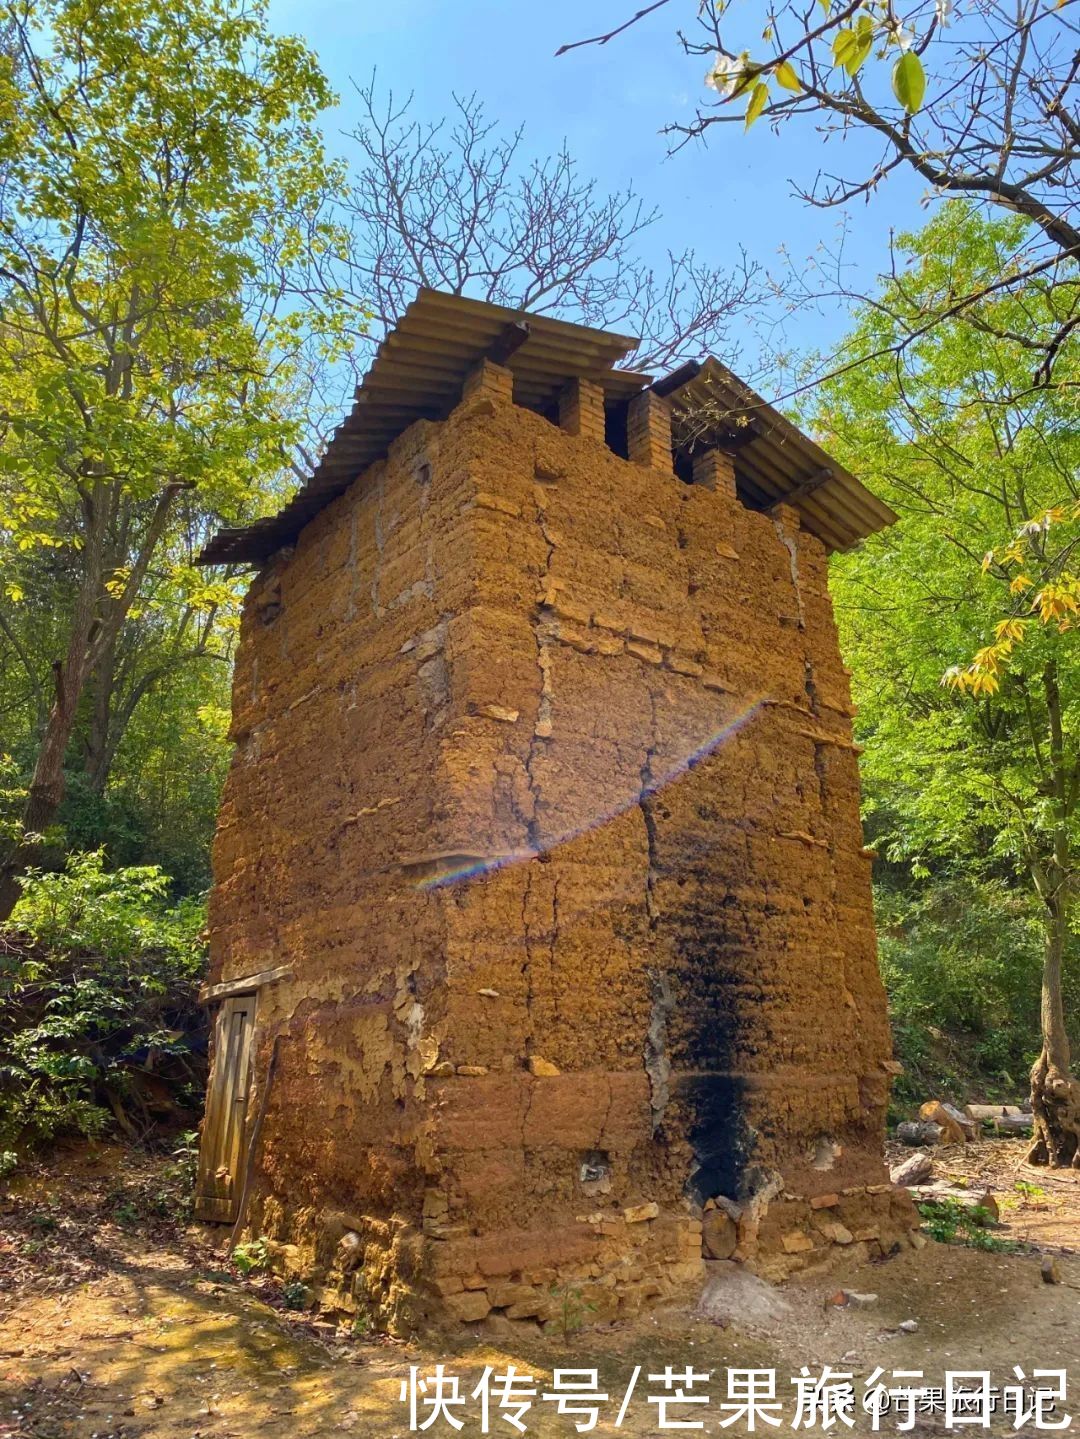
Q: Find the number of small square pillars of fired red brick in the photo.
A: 5